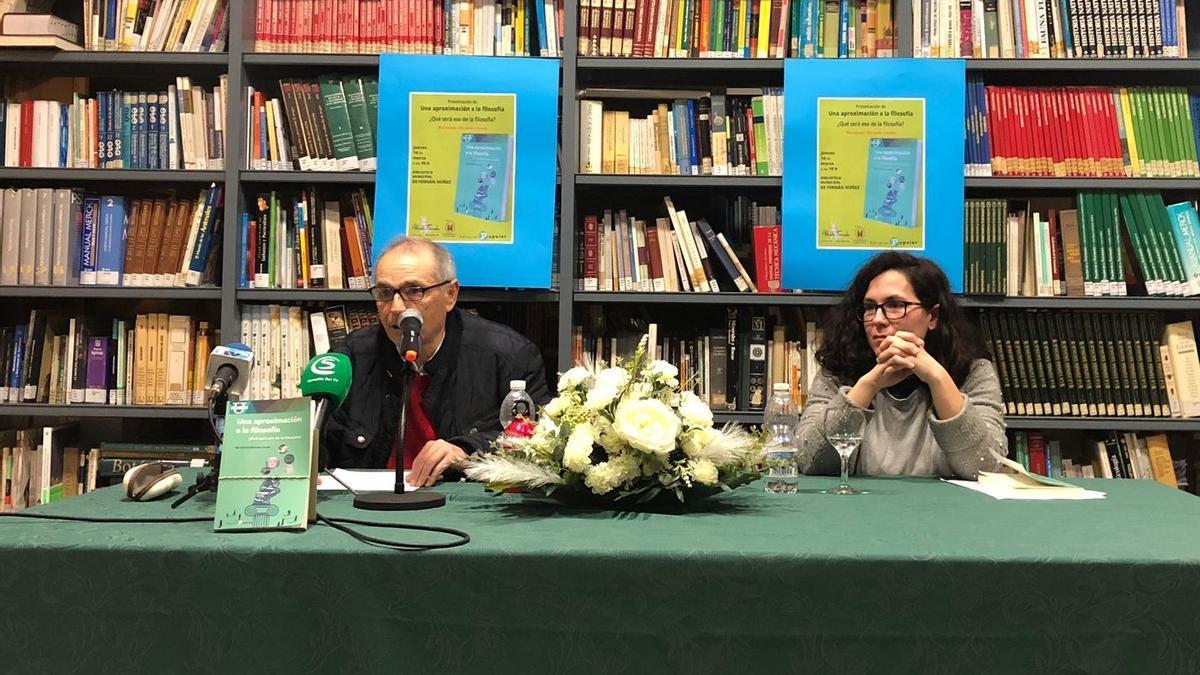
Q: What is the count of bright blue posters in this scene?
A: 2